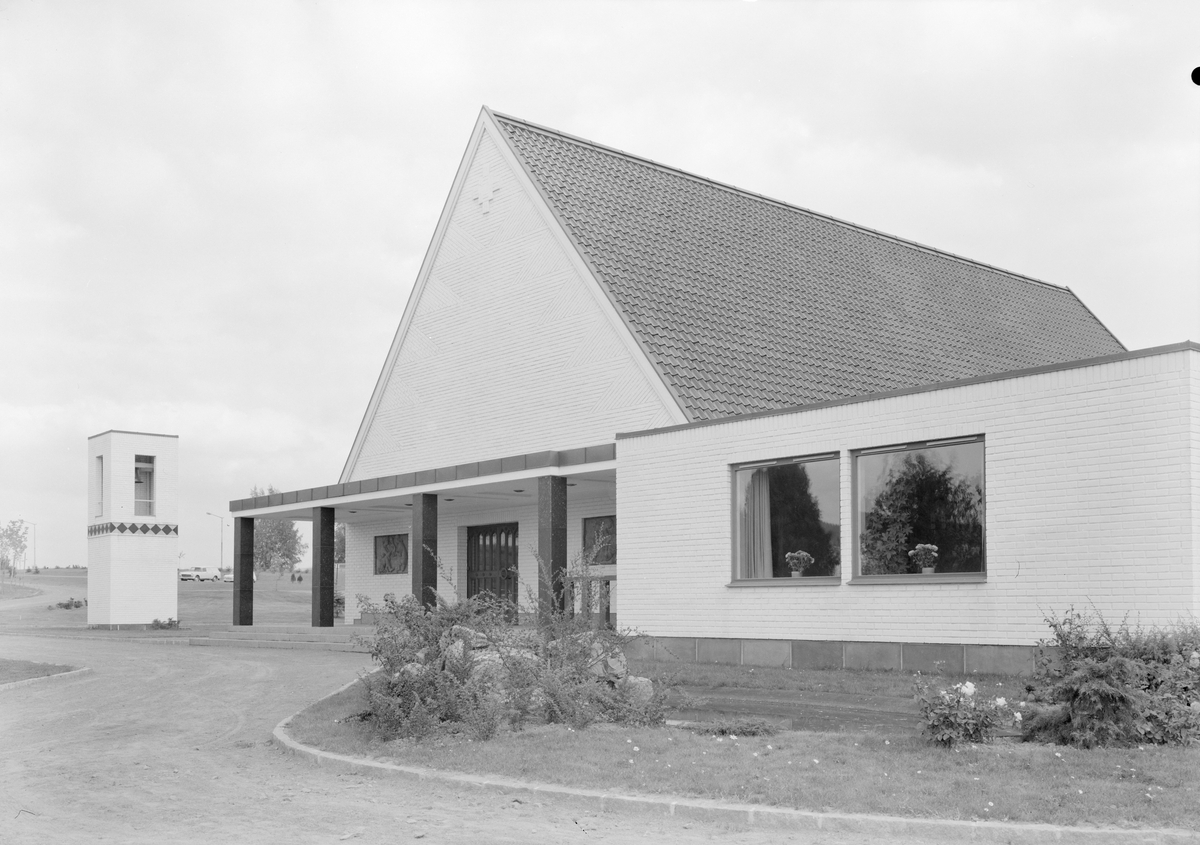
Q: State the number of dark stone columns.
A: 4